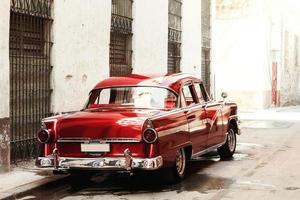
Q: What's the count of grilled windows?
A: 4